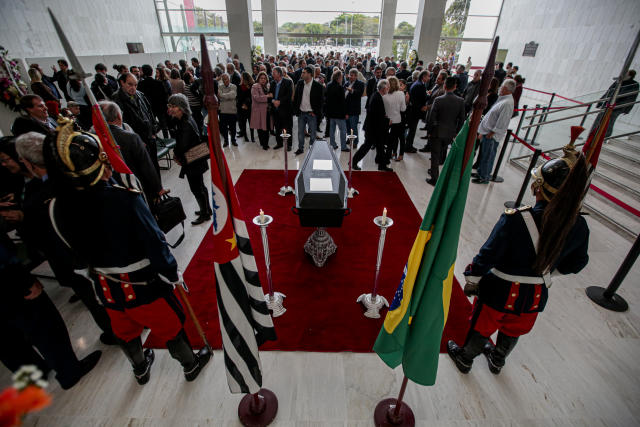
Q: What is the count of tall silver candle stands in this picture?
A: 4